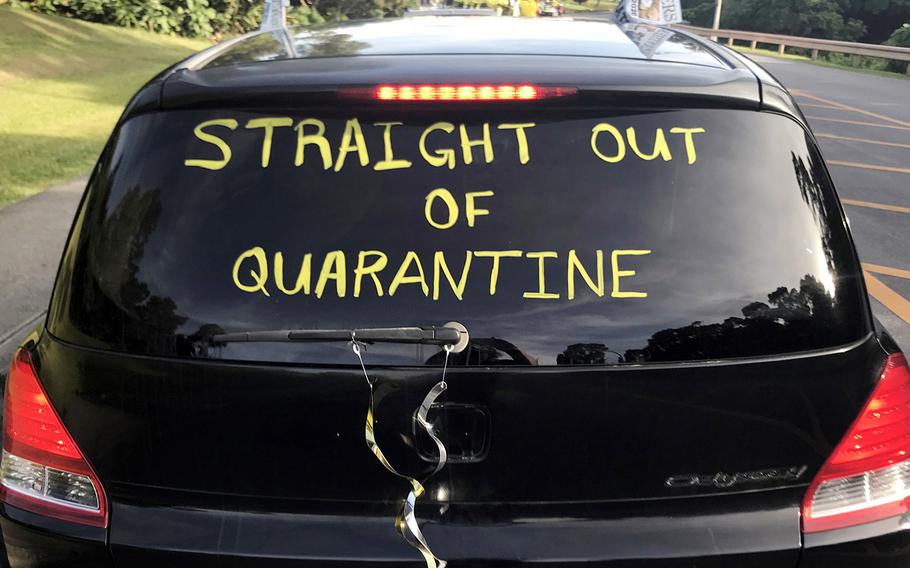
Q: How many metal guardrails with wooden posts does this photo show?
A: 1